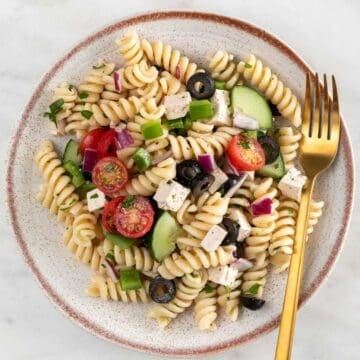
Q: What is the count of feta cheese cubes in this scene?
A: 9